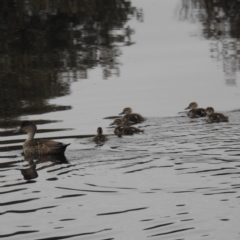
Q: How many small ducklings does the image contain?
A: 5